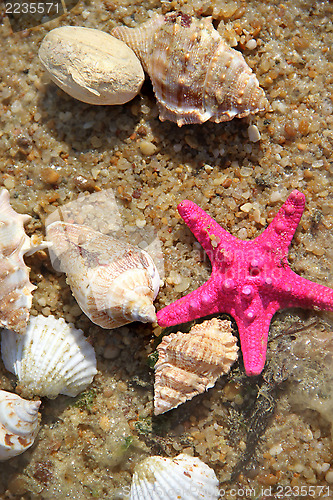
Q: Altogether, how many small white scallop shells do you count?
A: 2